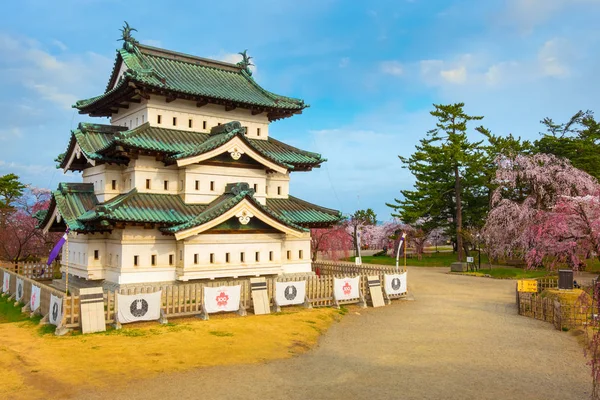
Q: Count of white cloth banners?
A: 9